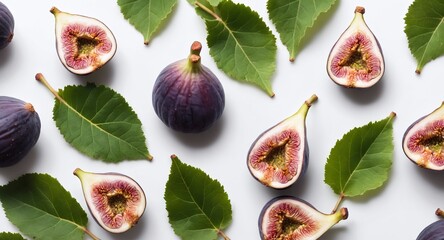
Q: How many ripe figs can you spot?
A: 10